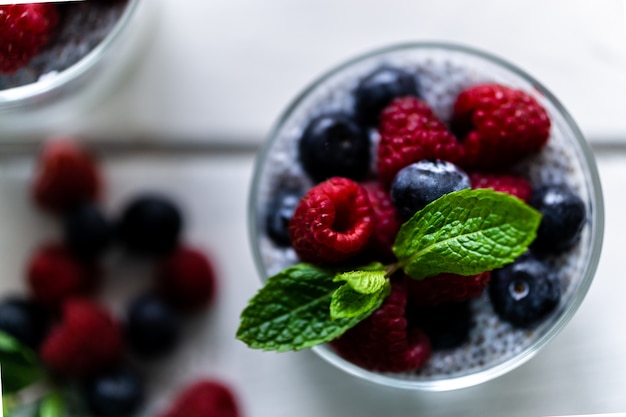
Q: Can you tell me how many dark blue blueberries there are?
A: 12